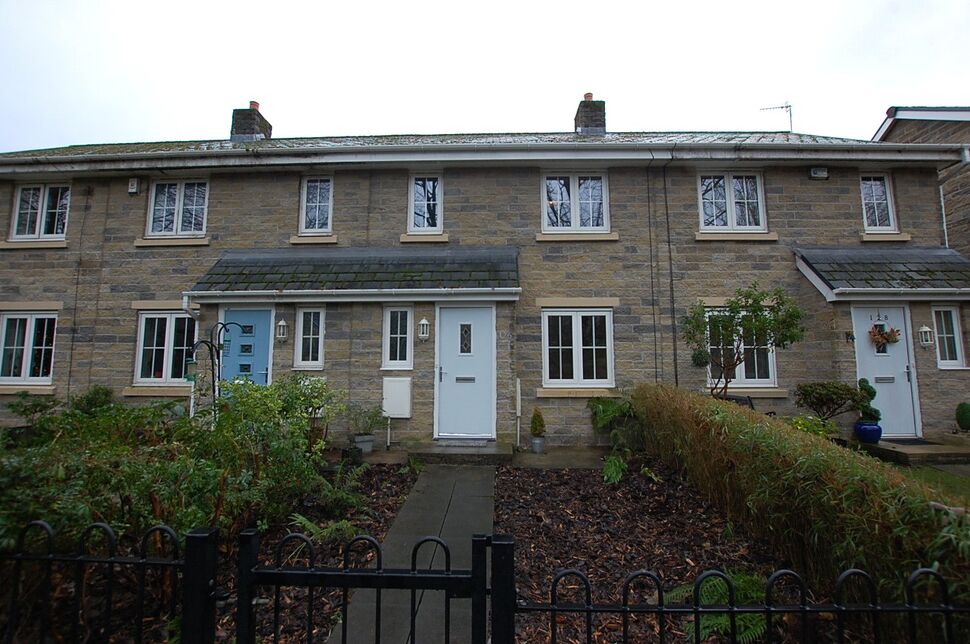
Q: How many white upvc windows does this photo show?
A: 14